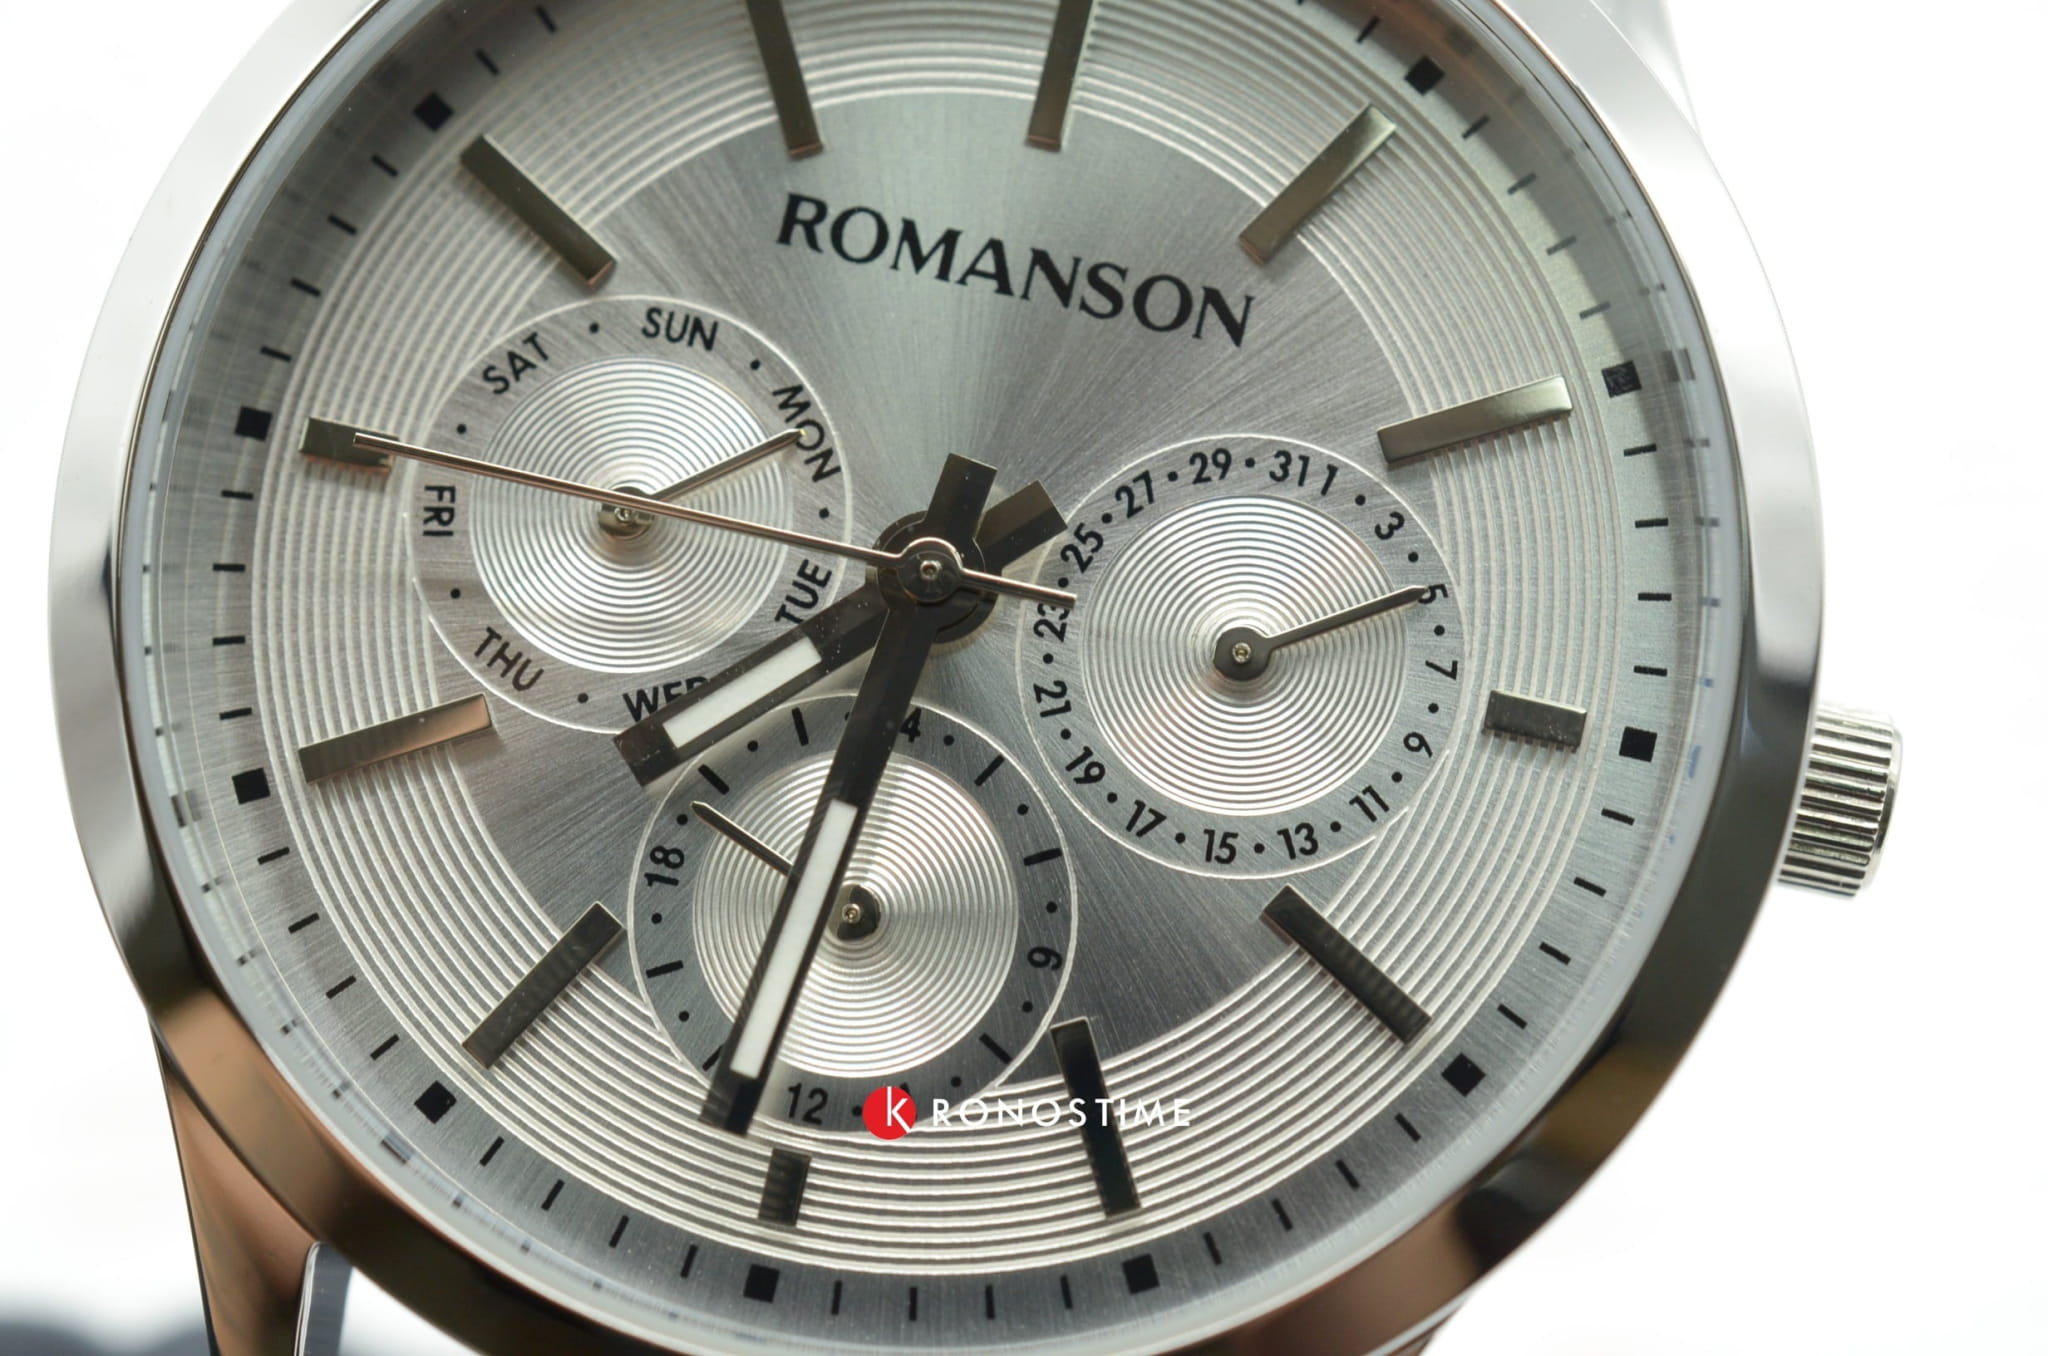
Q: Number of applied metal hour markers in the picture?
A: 12